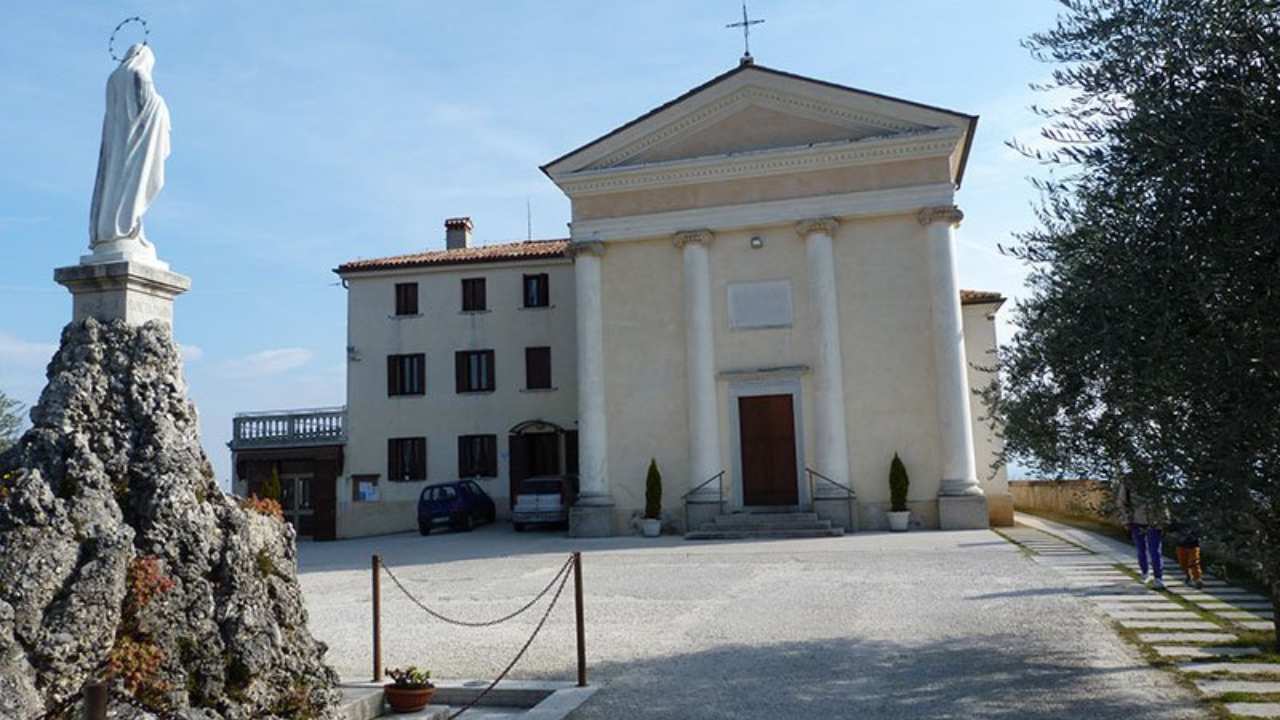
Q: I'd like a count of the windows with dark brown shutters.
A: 8